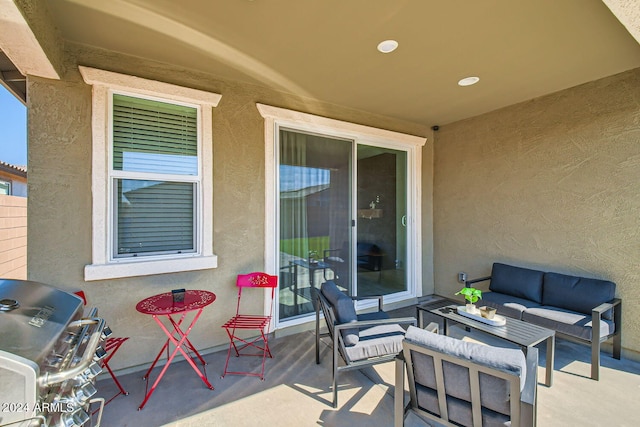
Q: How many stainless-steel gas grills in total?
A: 1